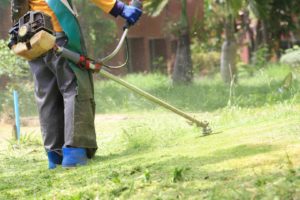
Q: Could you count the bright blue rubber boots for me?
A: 2